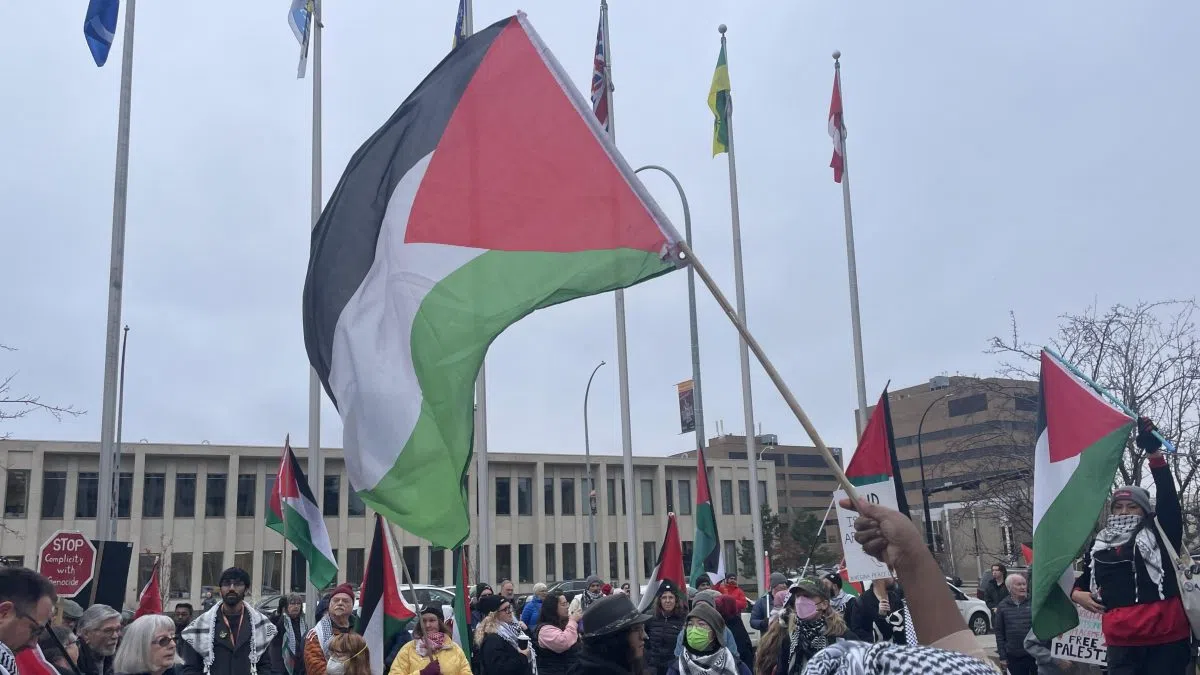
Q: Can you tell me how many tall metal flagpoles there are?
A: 6